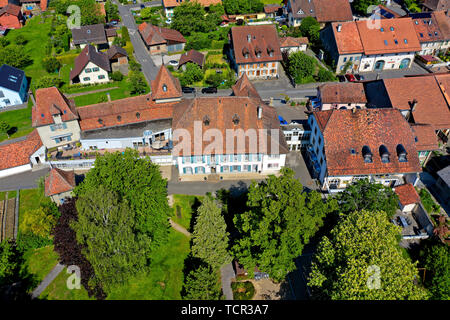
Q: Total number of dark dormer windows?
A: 3